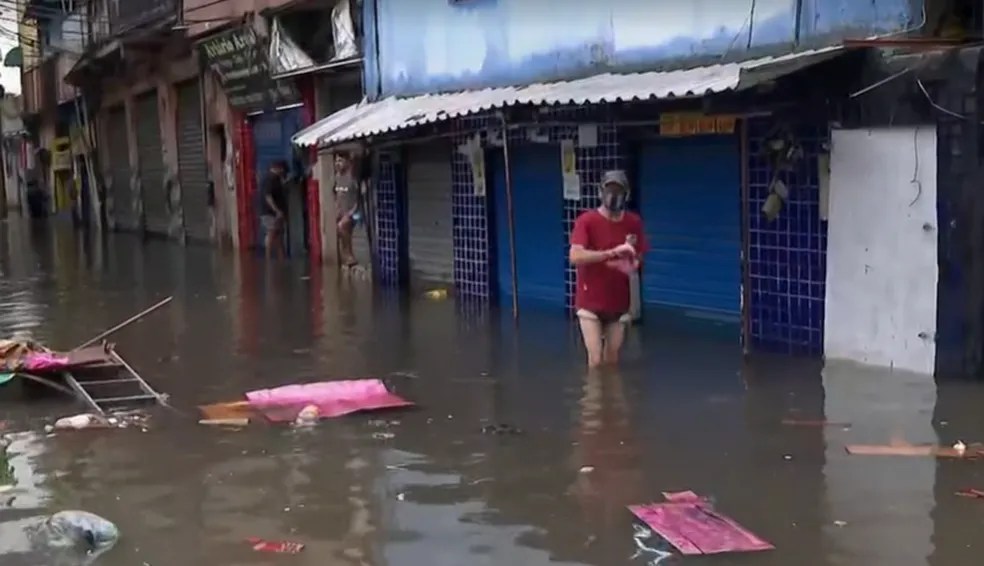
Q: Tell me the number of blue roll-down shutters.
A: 2